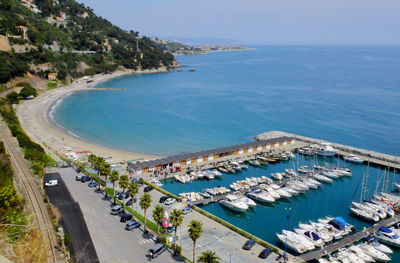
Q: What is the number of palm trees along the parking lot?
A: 11